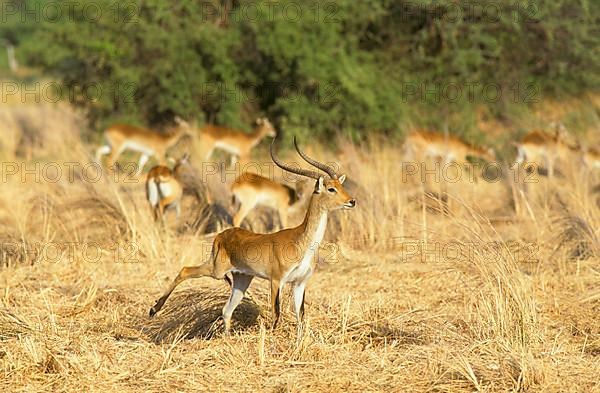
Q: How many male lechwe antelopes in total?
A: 1